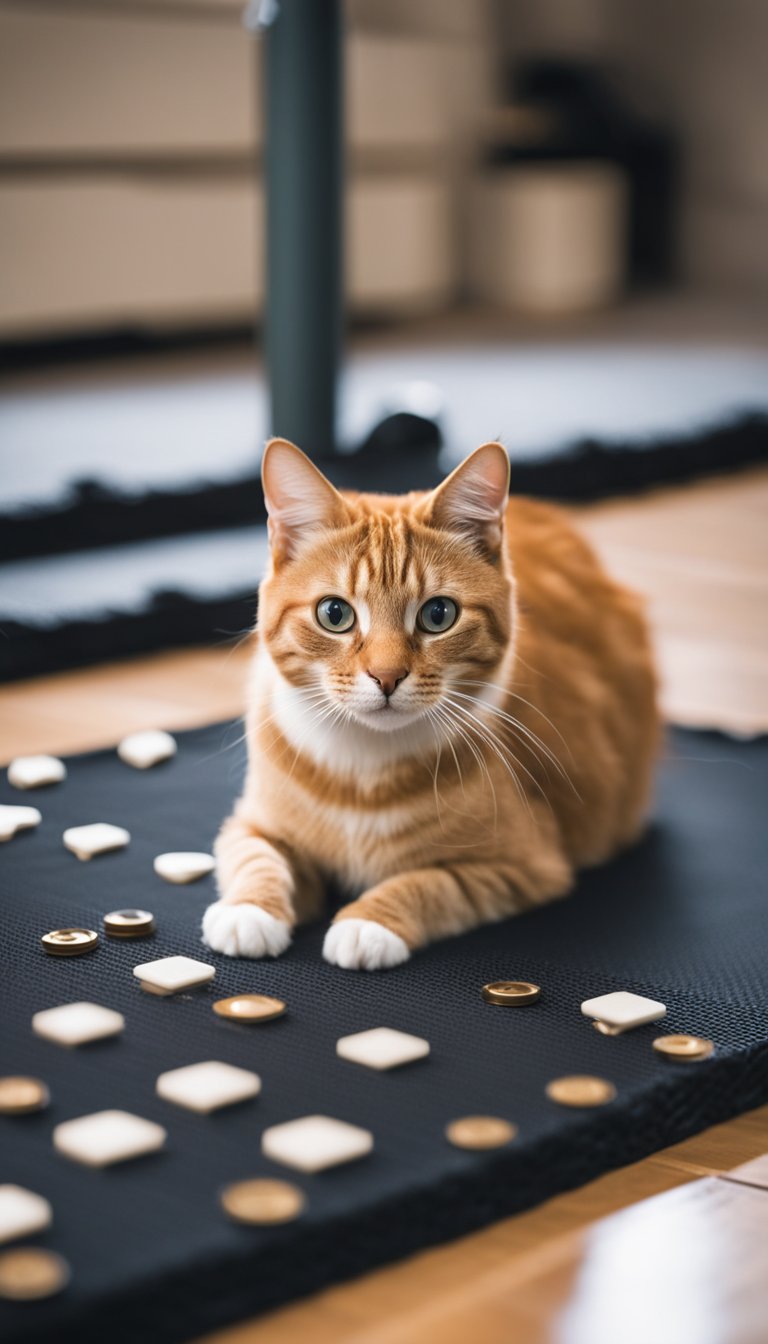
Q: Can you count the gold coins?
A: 10